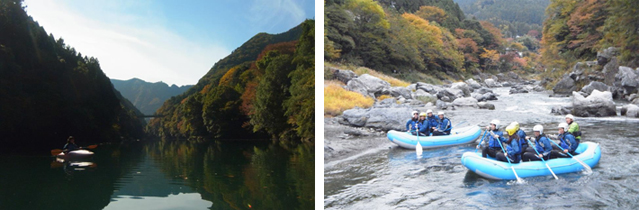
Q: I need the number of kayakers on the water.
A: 1